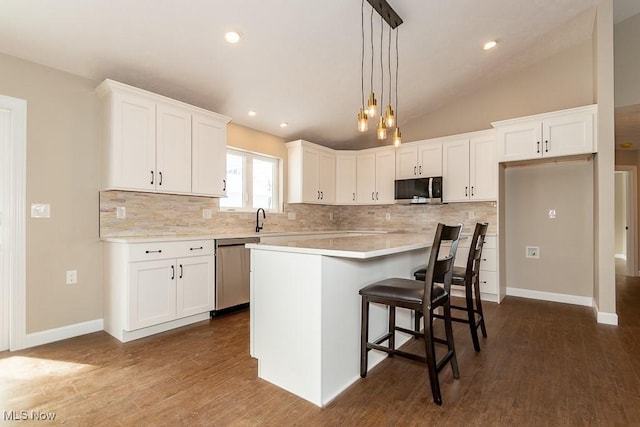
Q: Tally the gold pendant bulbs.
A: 5